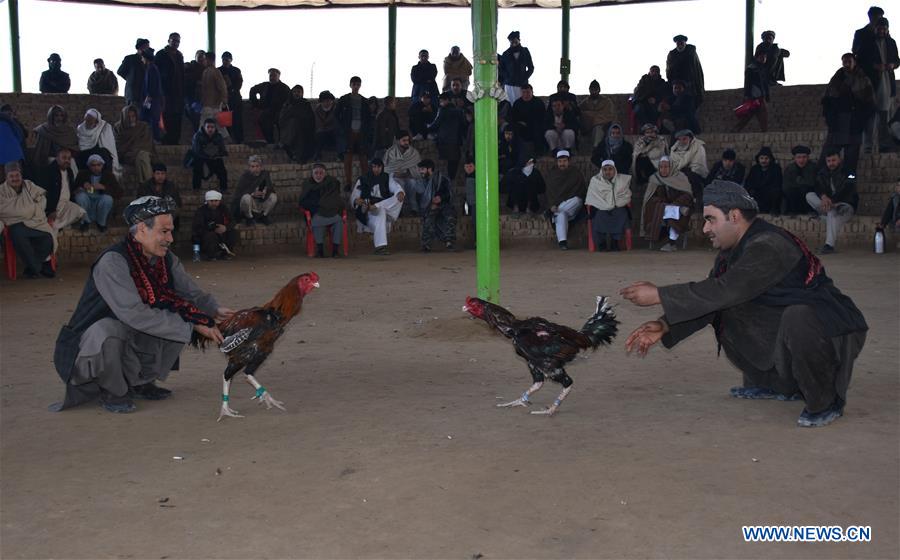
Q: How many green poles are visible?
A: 6